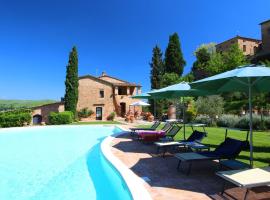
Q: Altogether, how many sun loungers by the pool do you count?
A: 6